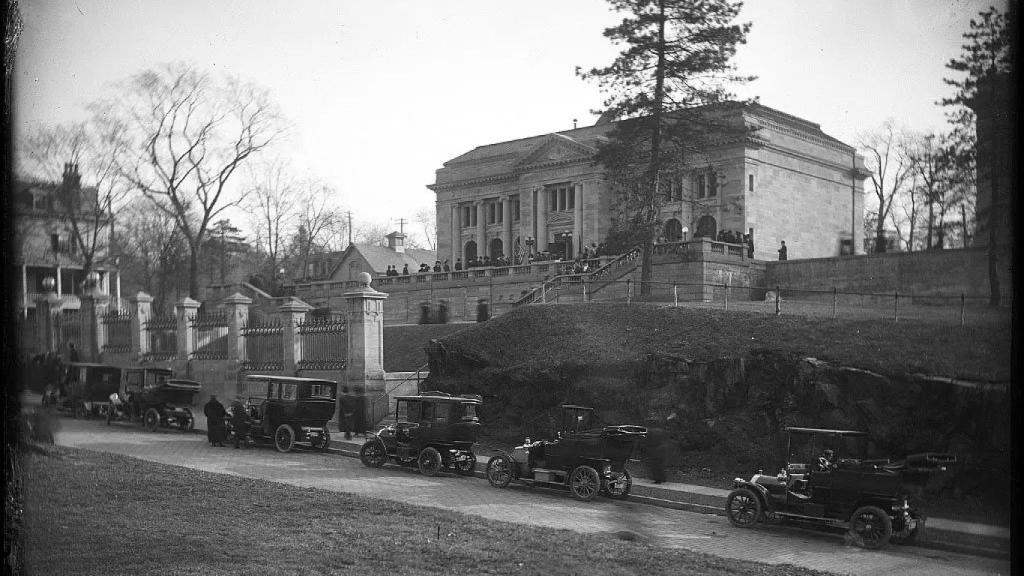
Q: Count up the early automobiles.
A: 6